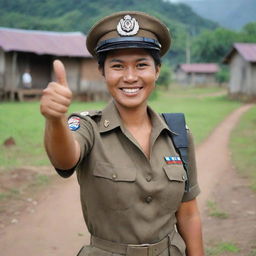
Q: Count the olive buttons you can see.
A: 4